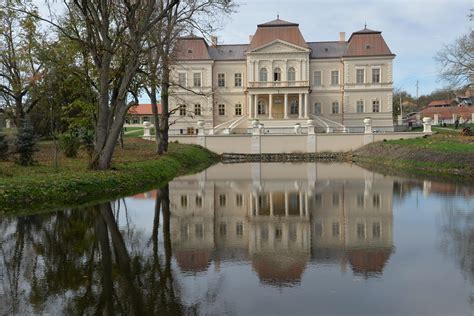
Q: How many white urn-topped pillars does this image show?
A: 6